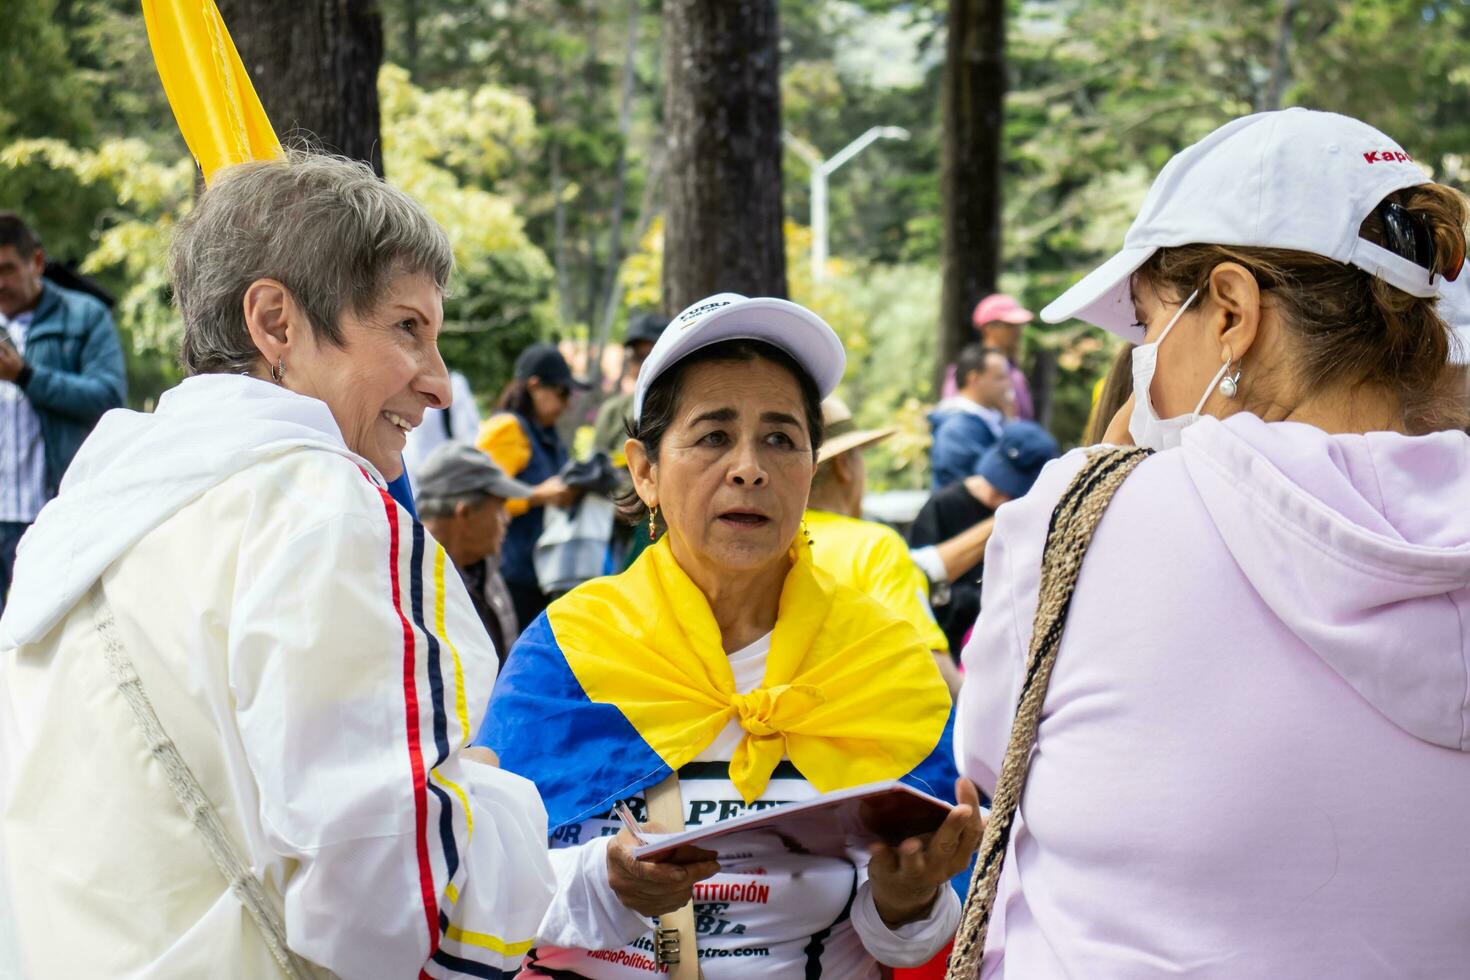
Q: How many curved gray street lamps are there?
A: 1